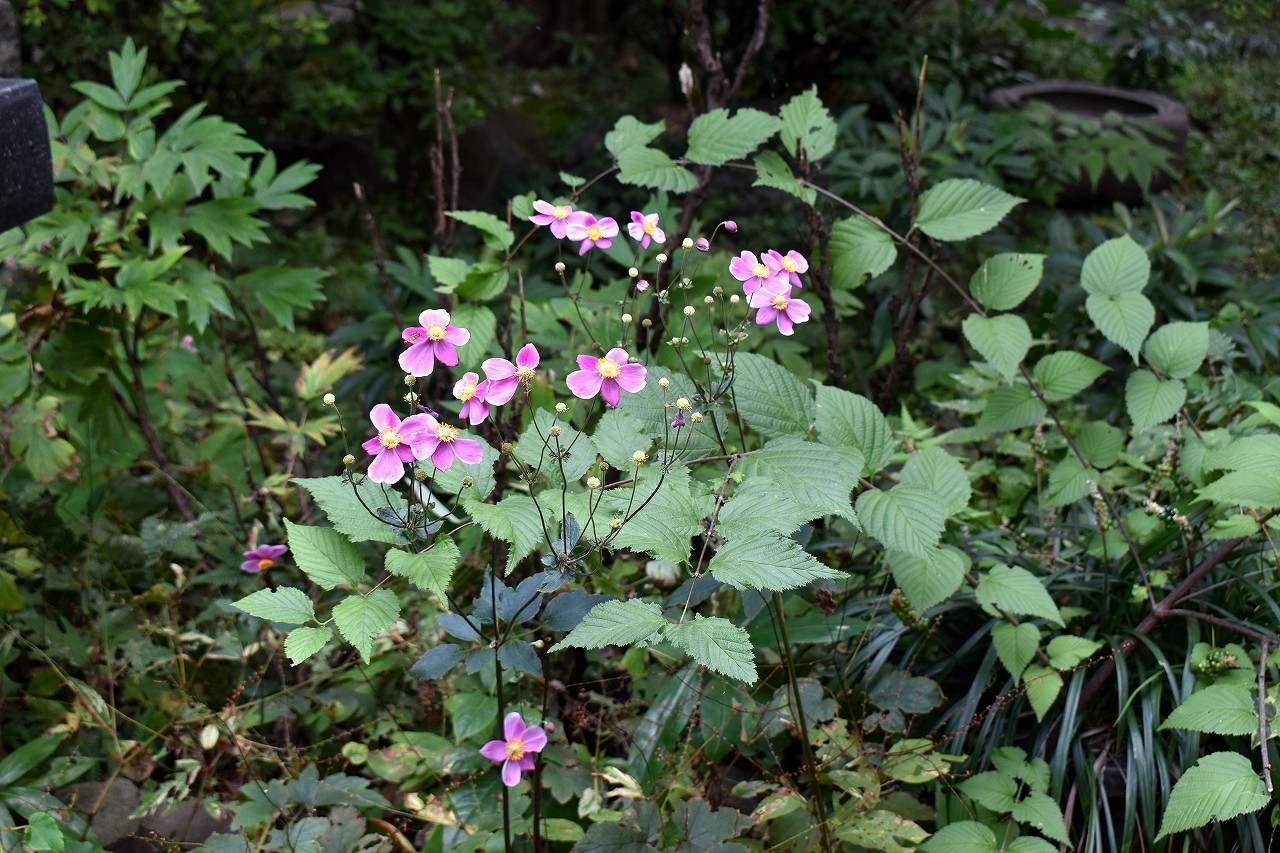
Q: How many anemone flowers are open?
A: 14